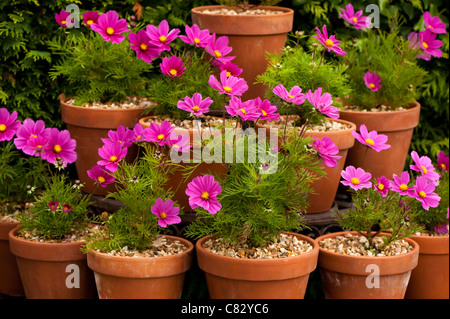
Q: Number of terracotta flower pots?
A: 11